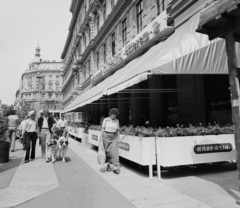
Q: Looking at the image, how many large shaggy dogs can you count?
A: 2